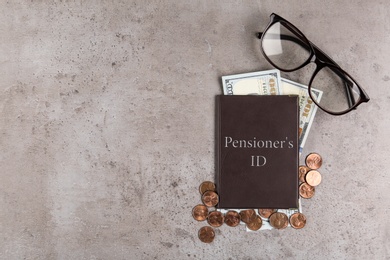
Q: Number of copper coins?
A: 15